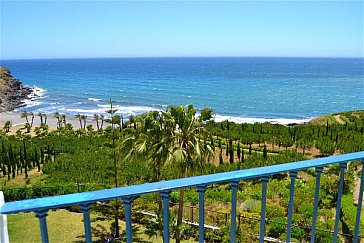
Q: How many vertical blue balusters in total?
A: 11